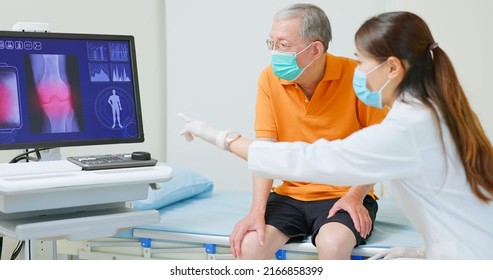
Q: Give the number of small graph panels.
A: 4